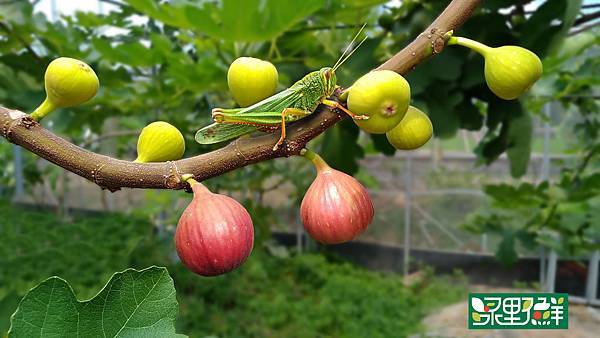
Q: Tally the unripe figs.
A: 6